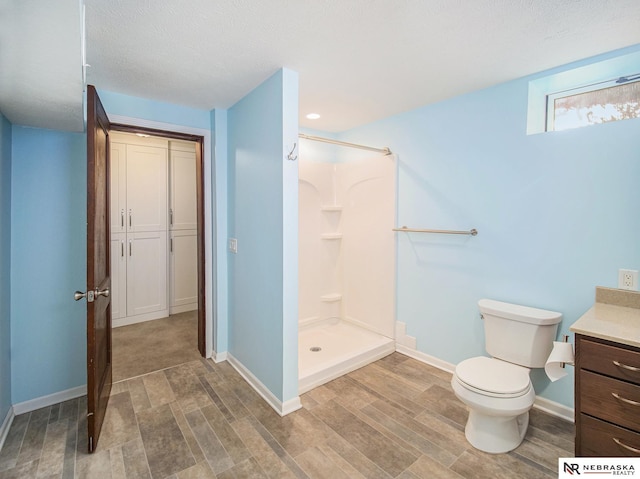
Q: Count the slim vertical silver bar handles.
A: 6